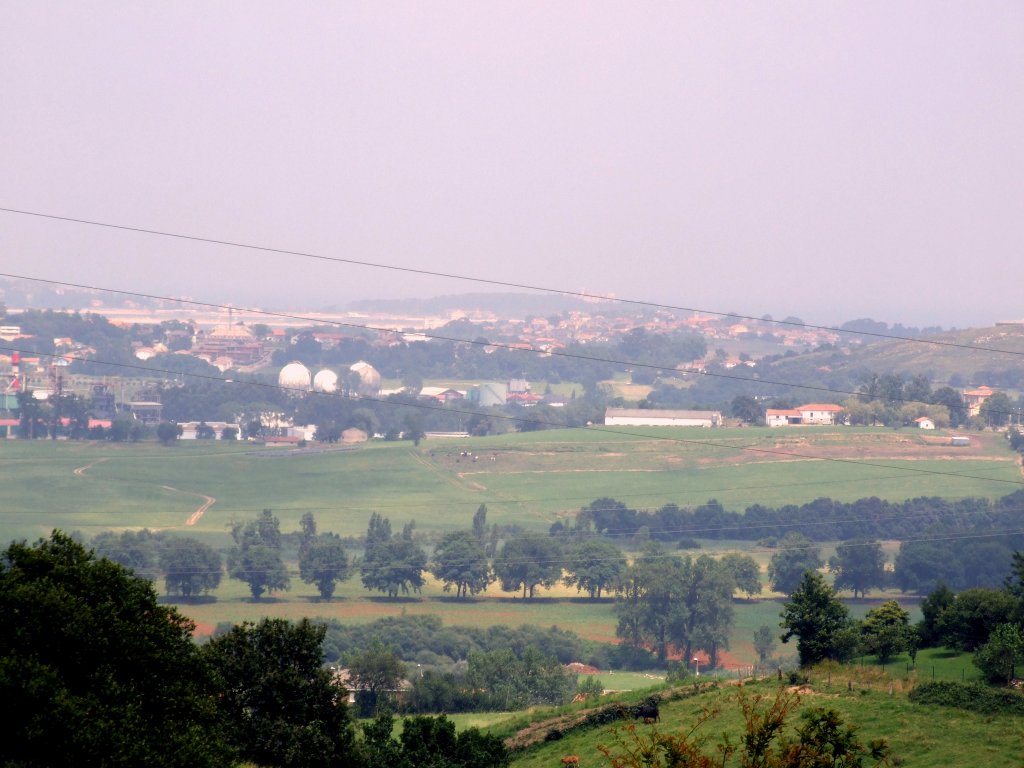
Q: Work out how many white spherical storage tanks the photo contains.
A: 3